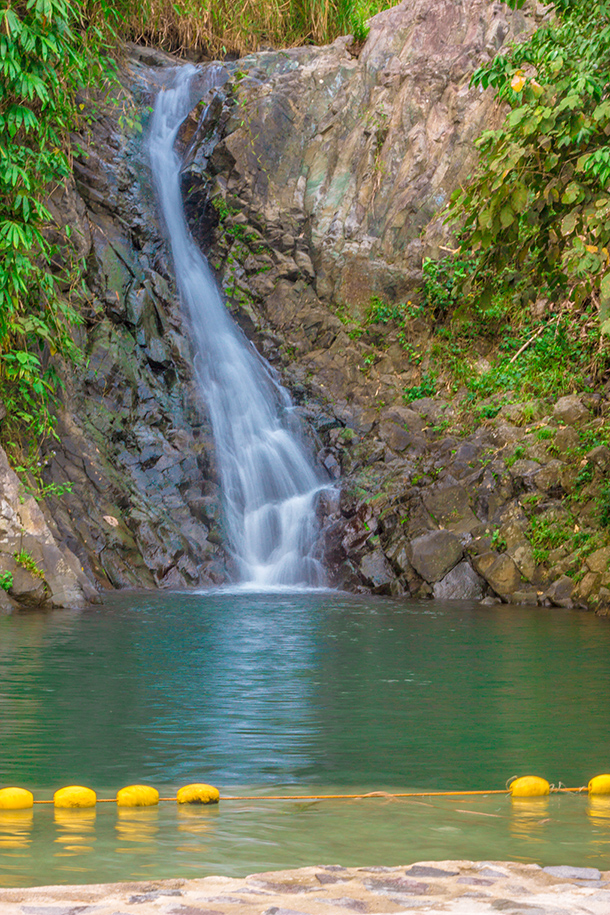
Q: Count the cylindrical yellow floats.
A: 6